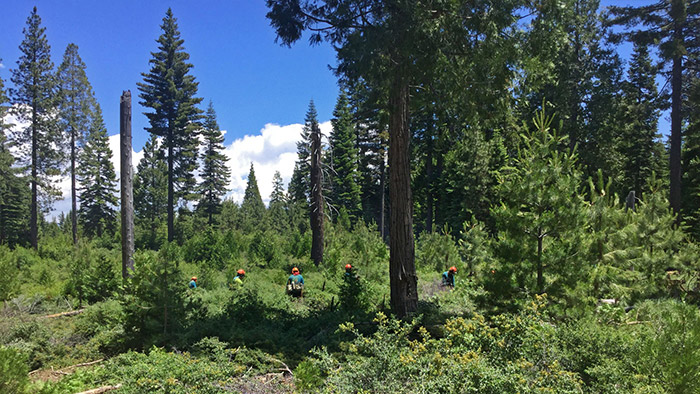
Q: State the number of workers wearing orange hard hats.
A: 5